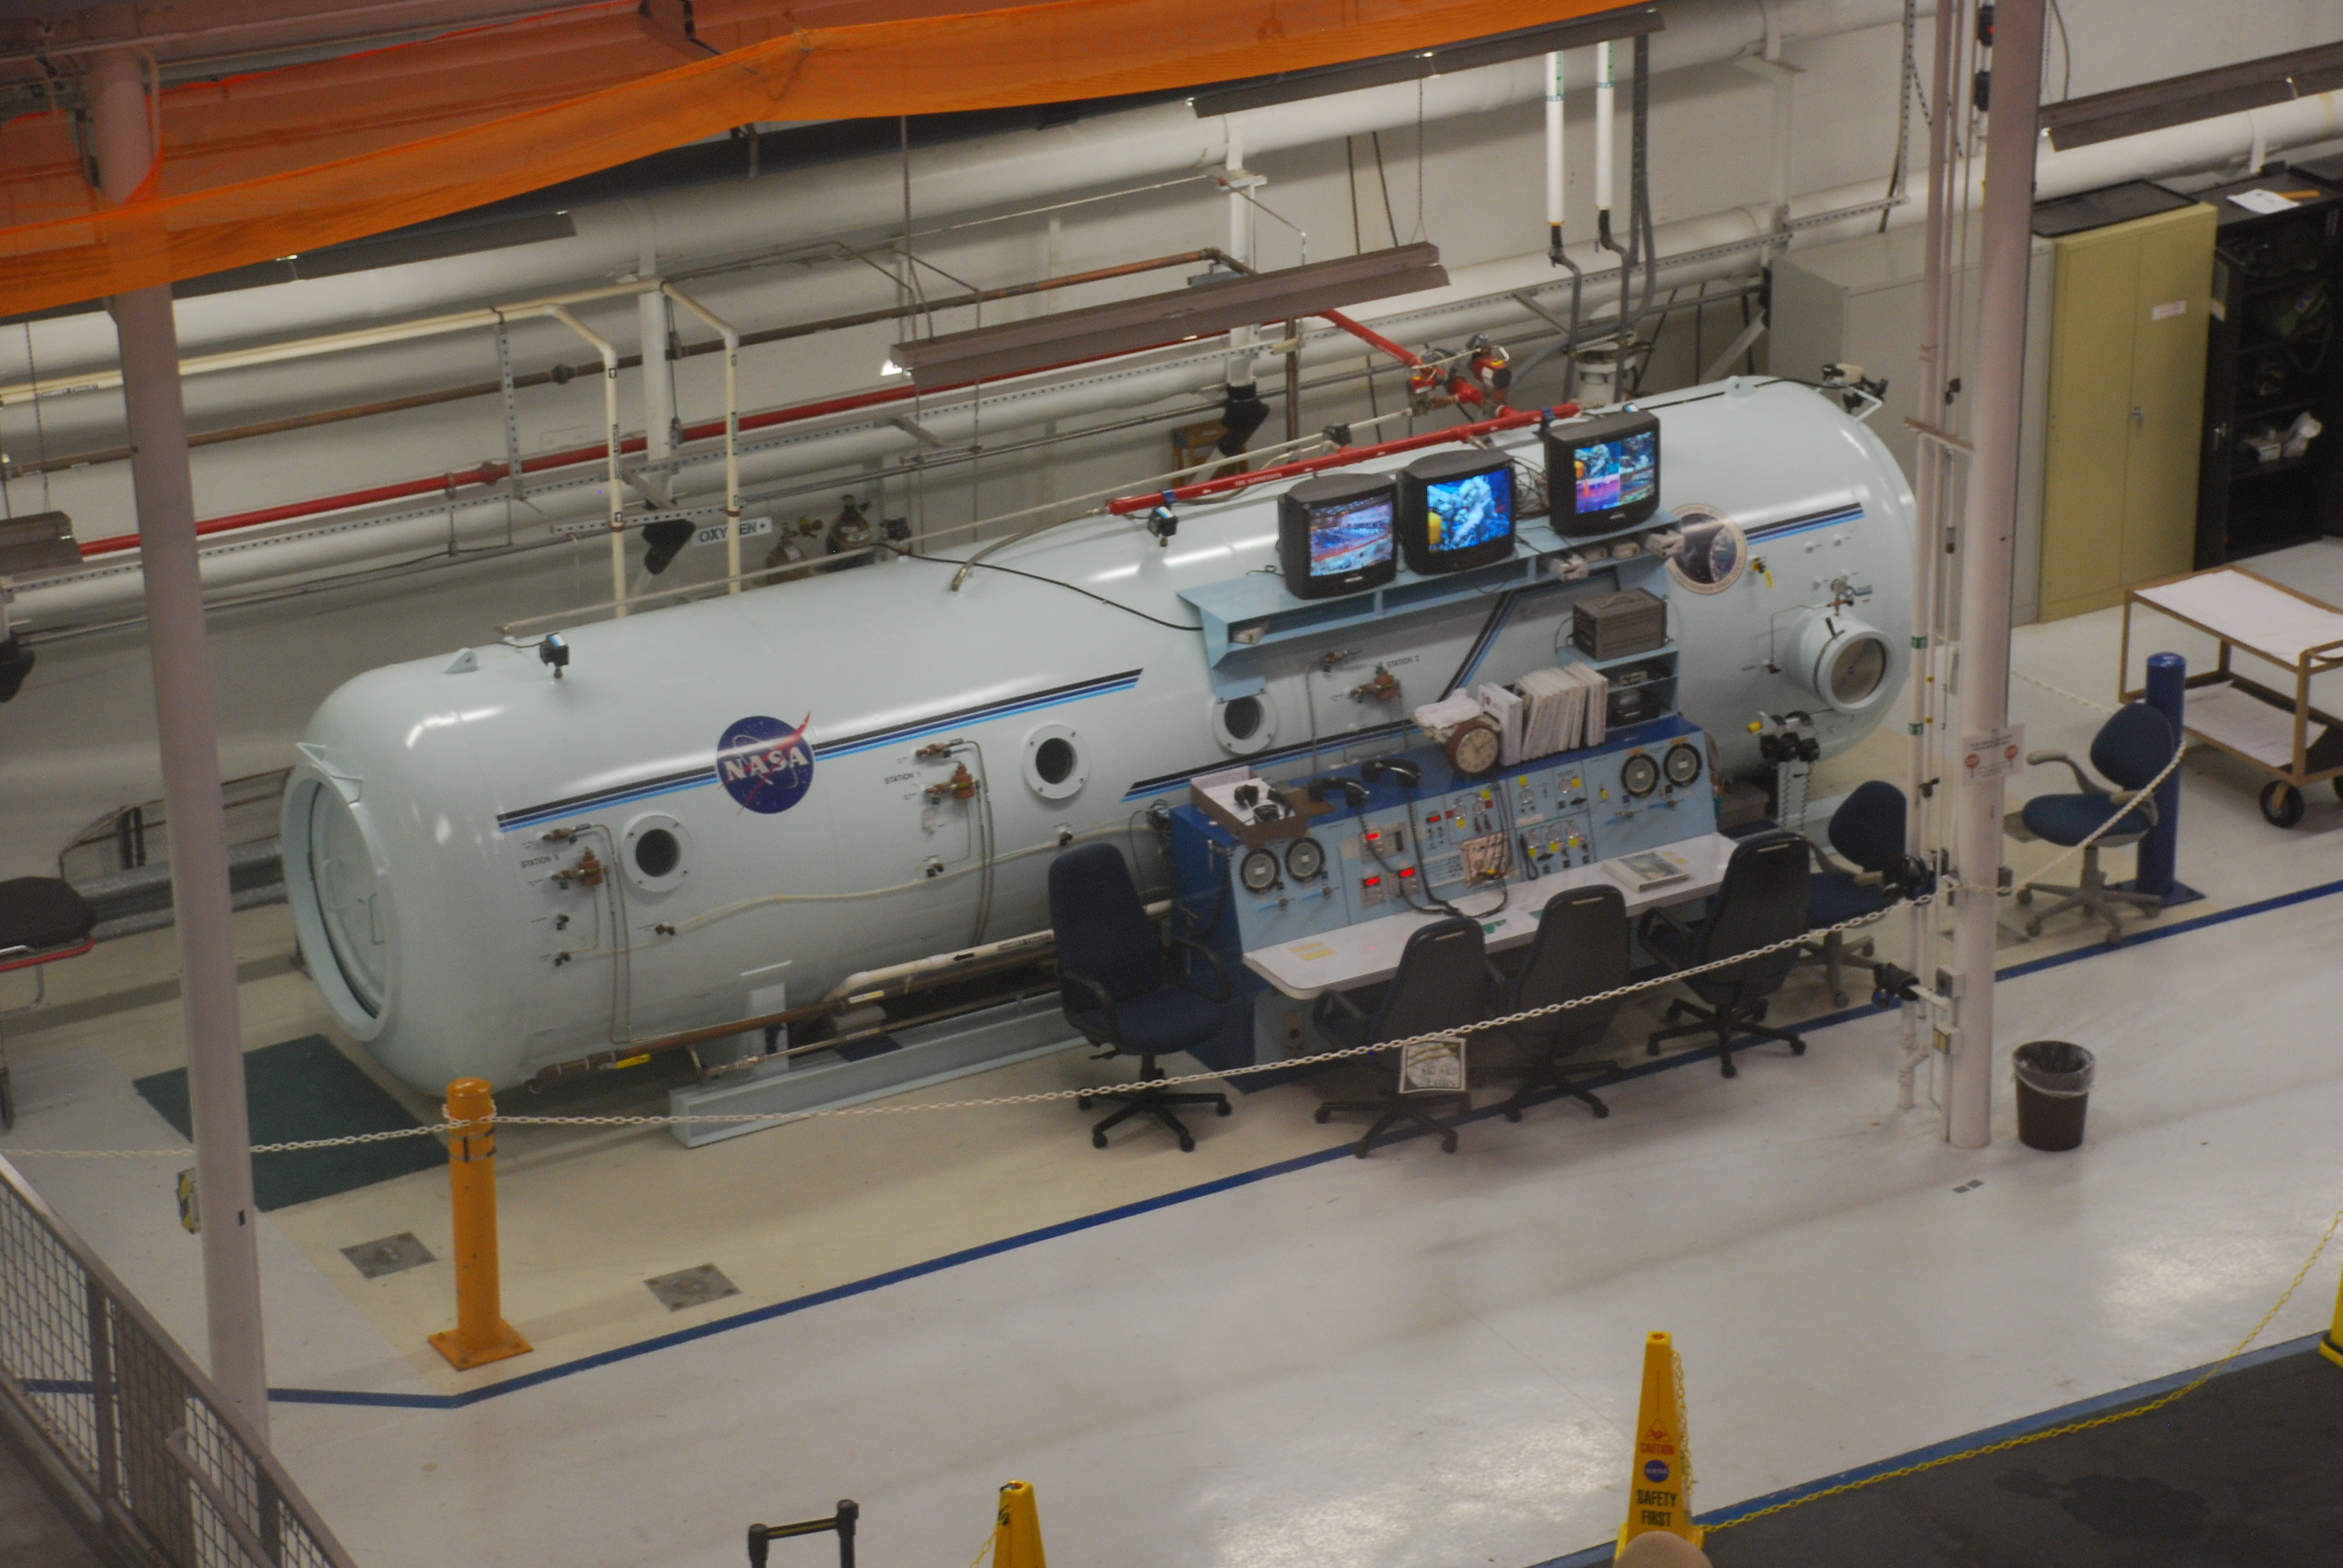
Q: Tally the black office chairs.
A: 4